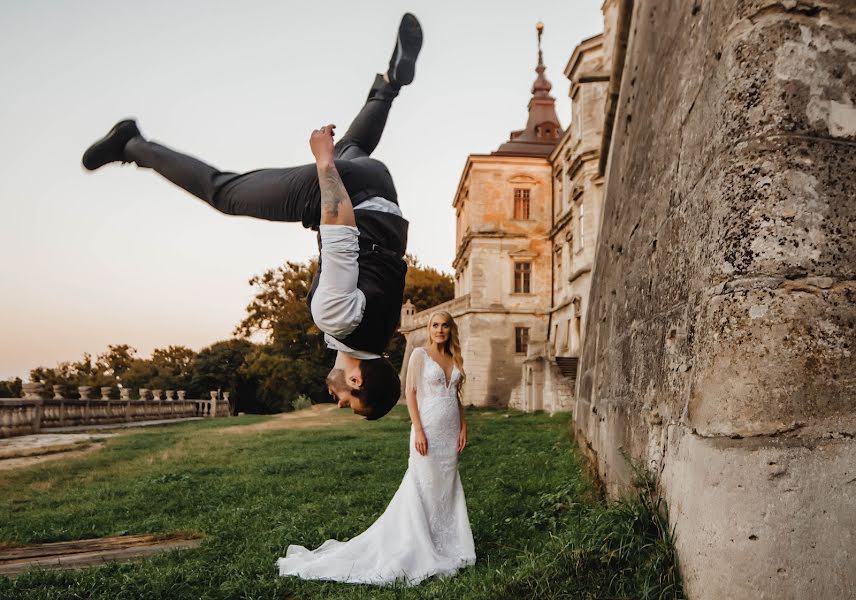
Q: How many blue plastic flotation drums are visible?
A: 0